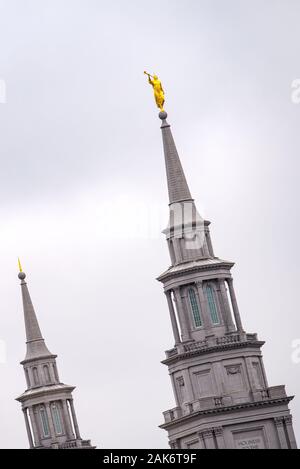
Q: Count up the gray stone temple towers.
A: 2